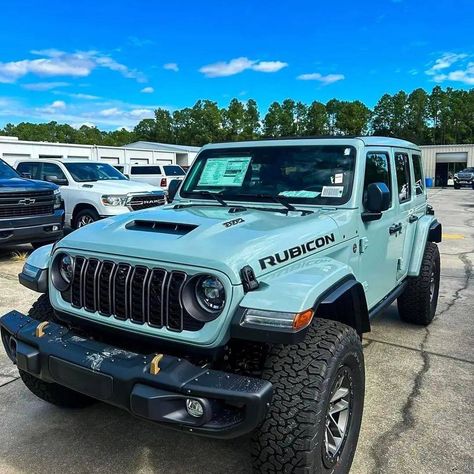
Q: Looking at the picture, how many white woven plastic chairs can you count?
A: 0